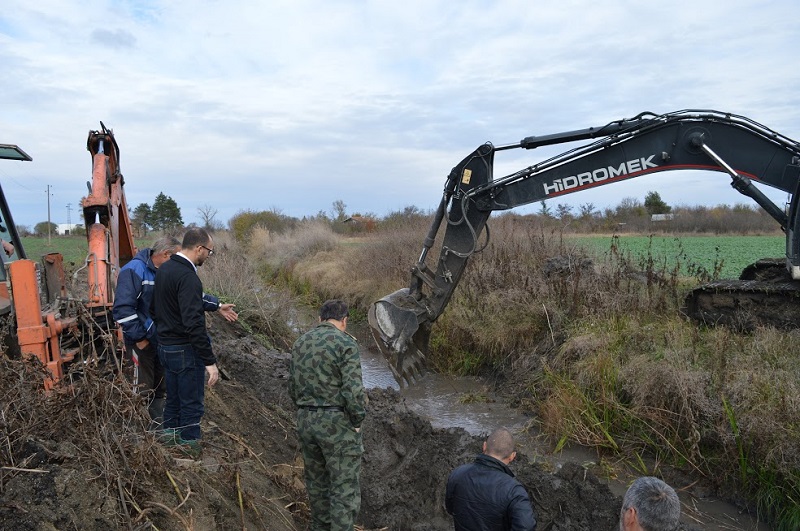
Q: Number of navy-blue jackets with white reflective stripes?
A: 1